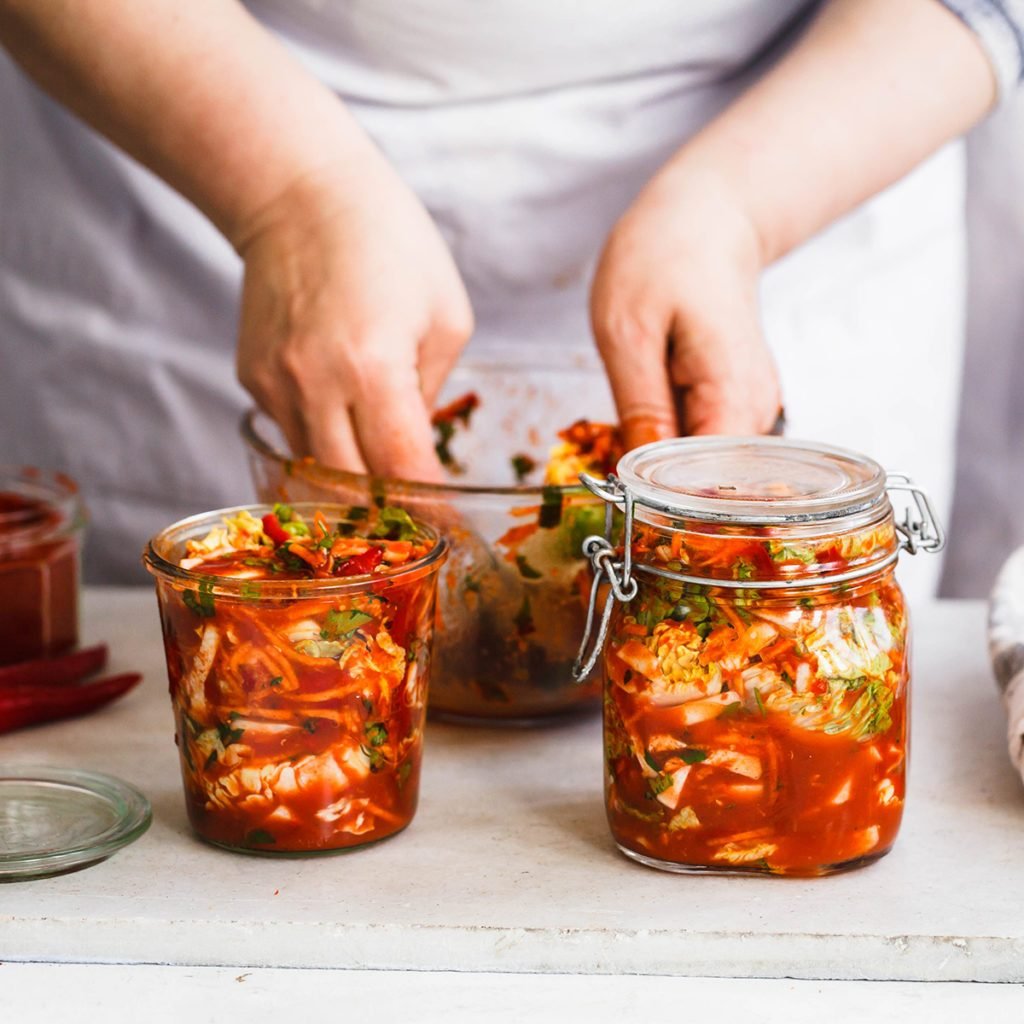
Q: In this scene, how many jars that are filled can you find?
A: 2